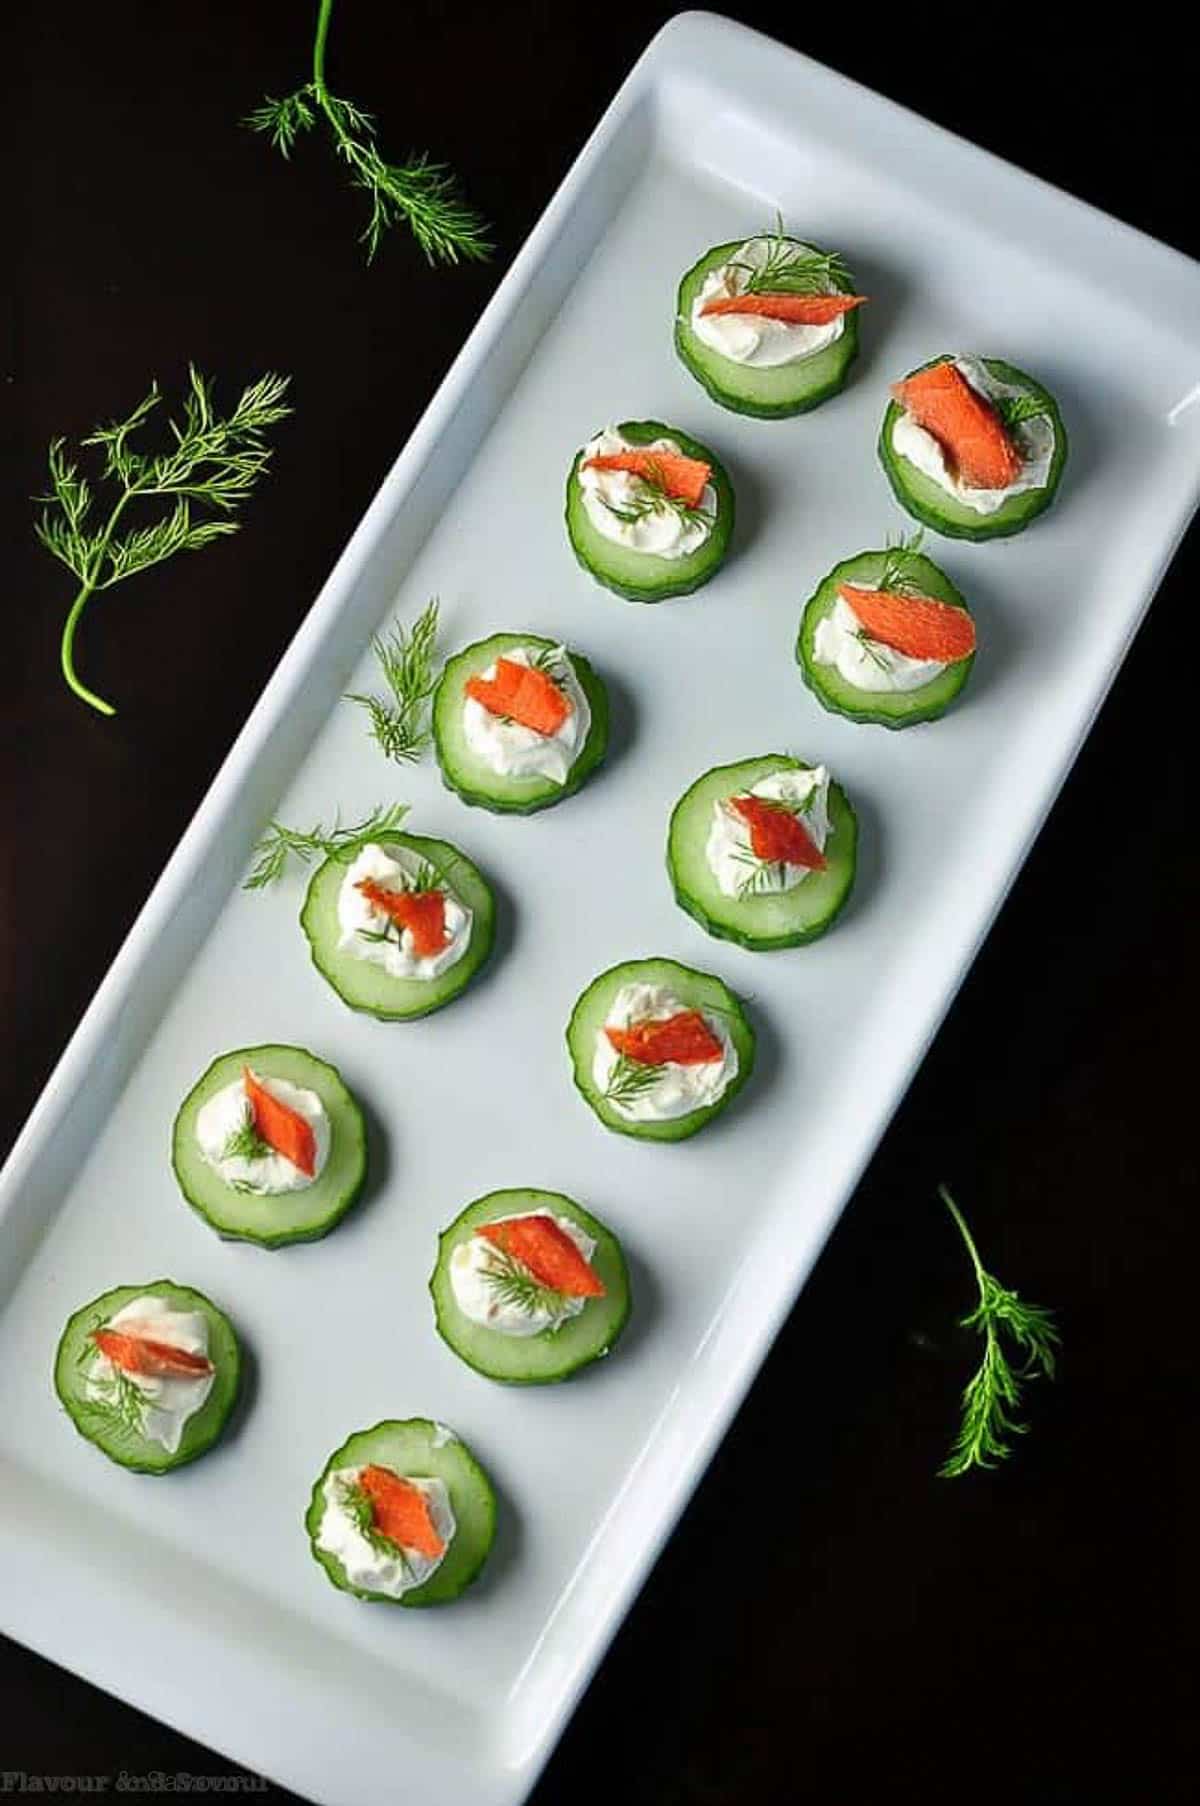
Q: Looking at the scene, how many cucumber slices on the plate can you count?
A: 12